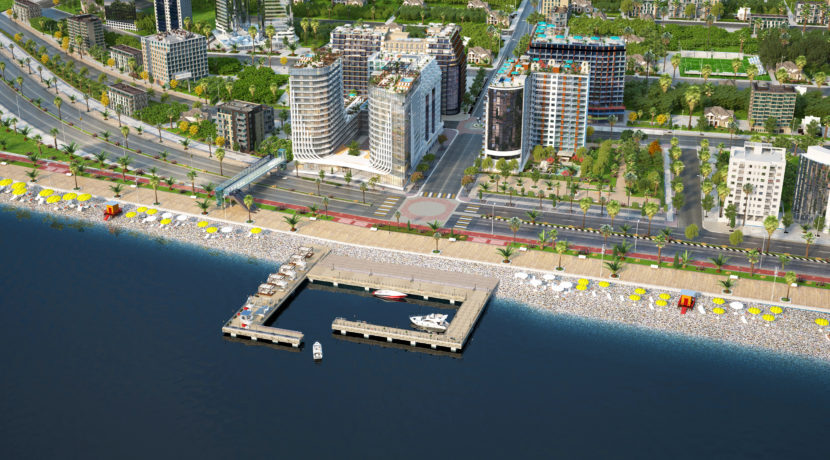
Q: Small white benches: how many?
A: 12